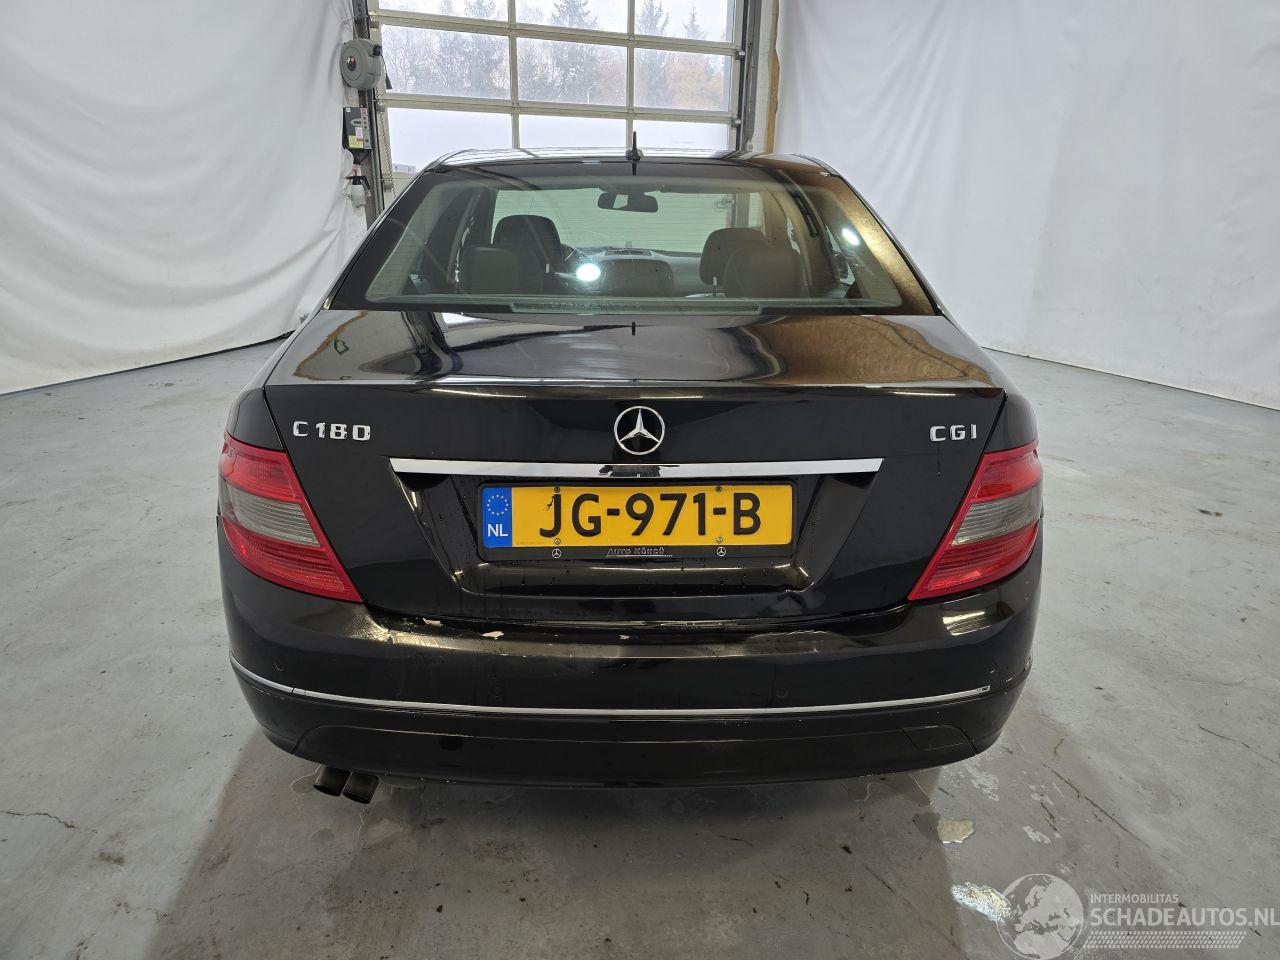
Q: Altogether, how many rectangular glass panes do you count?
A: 9